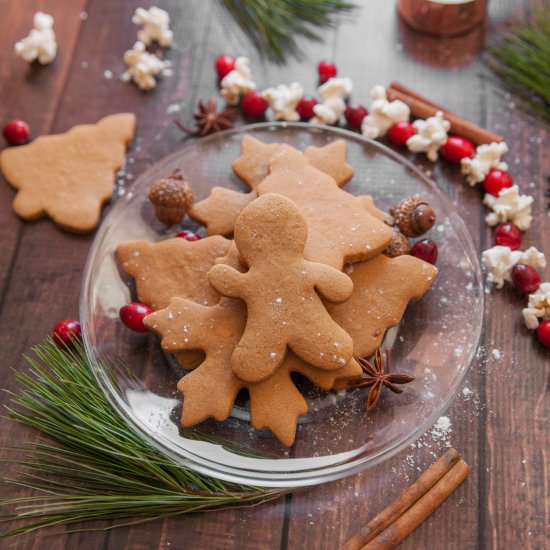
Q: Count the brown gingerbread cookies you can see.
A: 7